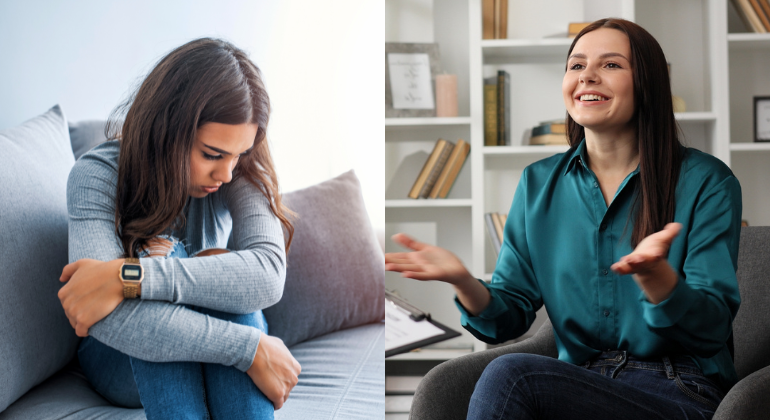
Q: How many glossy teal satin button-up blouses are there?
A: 1